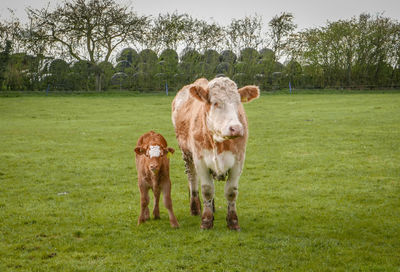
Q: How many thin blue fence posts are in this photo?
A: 3